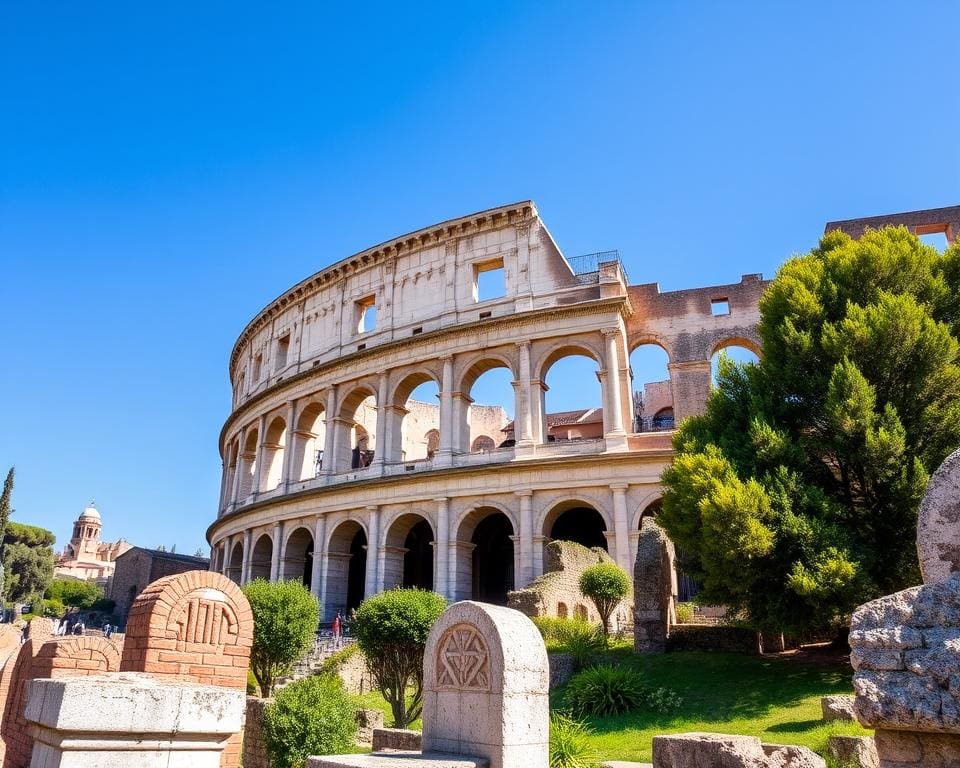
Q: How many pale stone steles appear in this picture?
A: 1